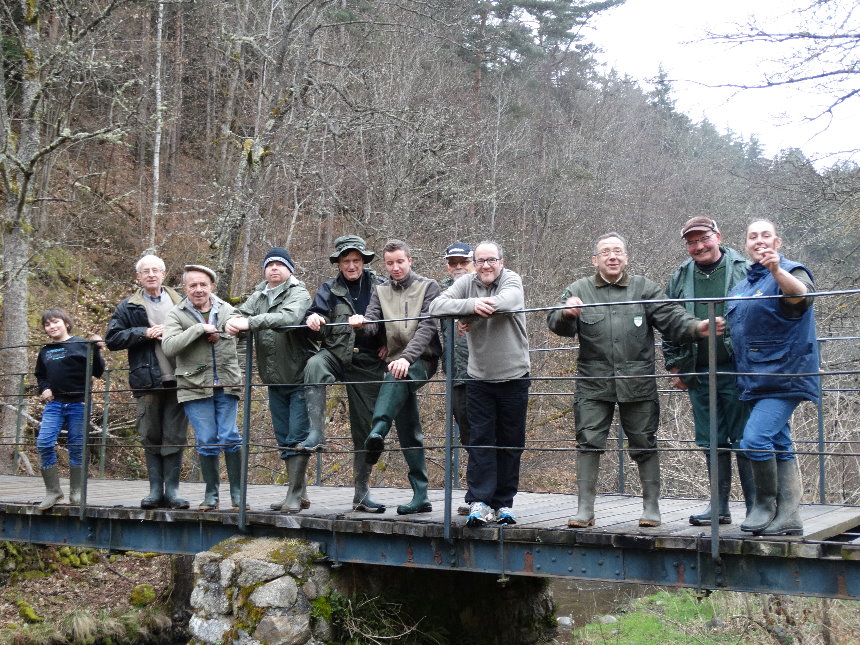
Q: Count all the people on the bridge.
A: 11